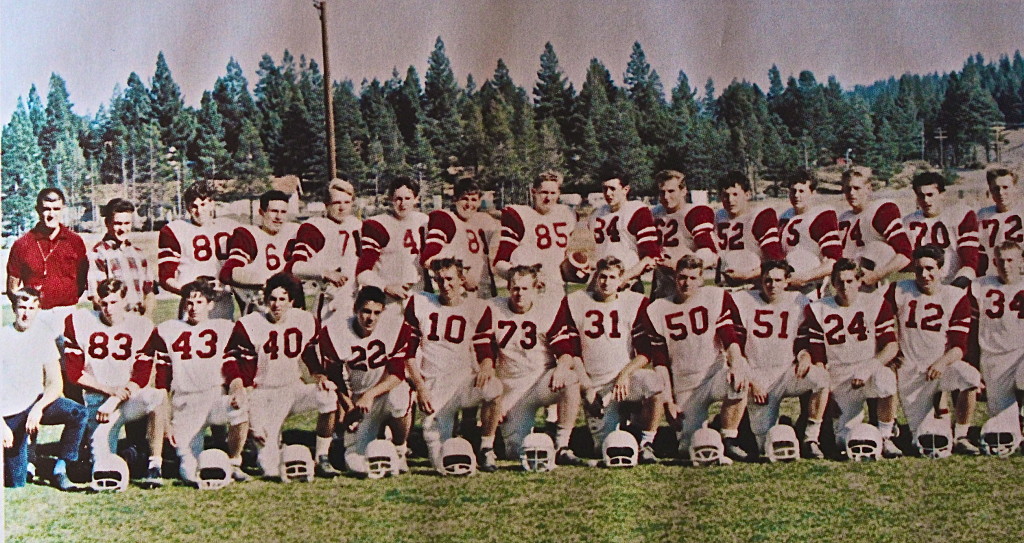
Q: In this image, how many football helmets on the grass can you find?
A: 12